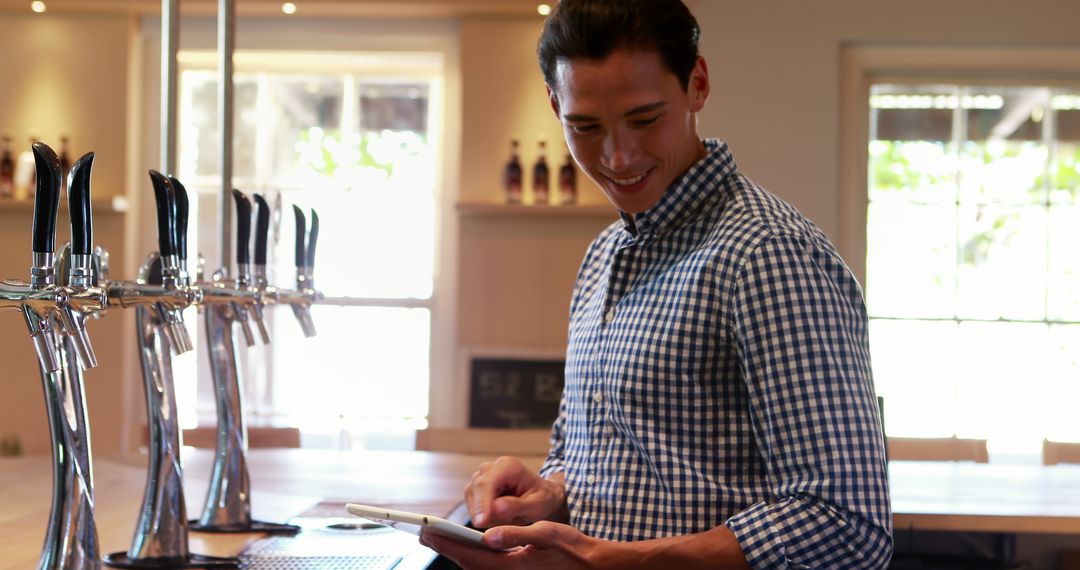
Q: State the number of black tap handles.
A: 8